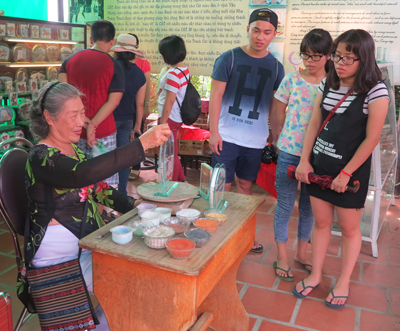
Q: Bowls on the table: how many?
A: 12